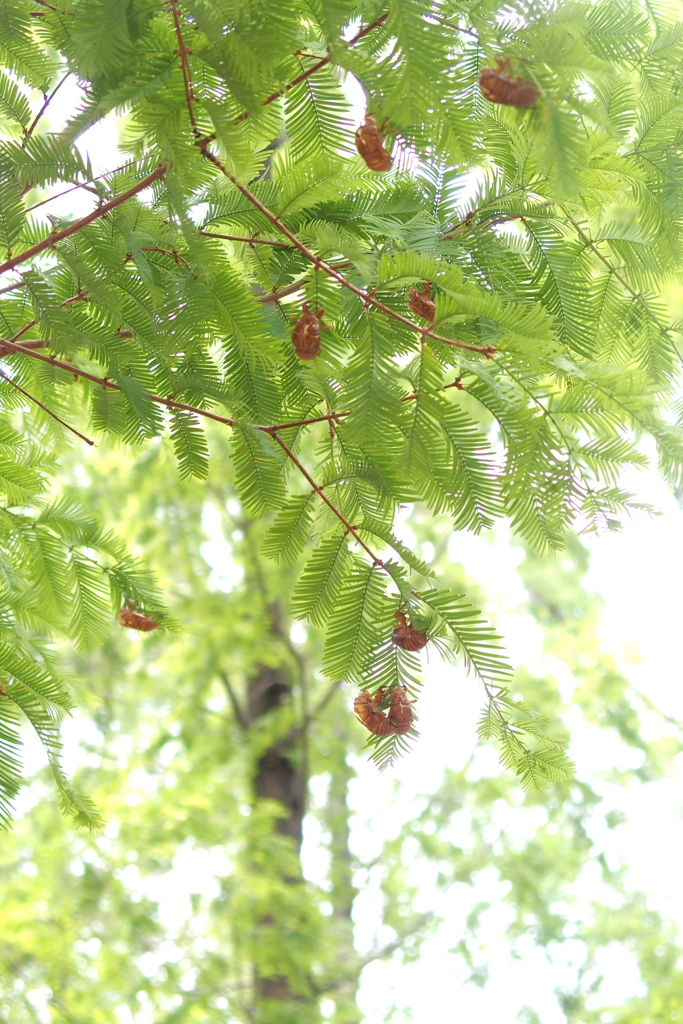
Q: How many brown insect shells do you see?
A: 8